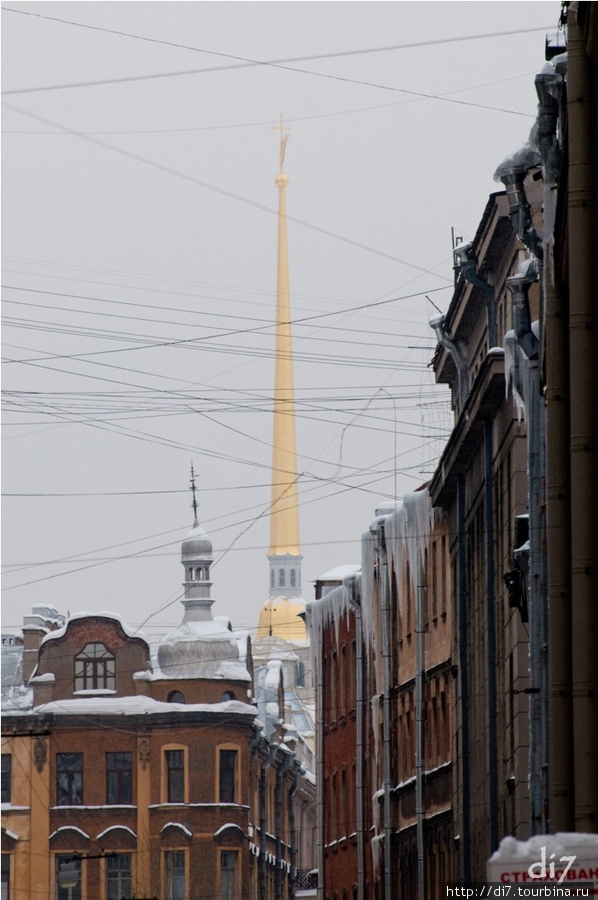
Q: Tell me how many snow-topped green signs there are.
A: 0